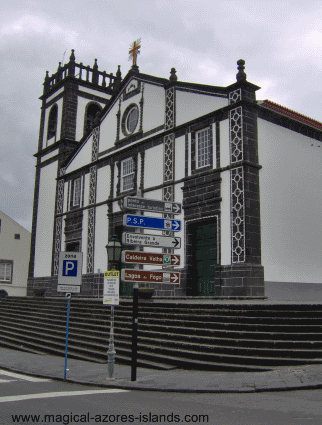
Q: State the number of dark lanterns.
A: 1